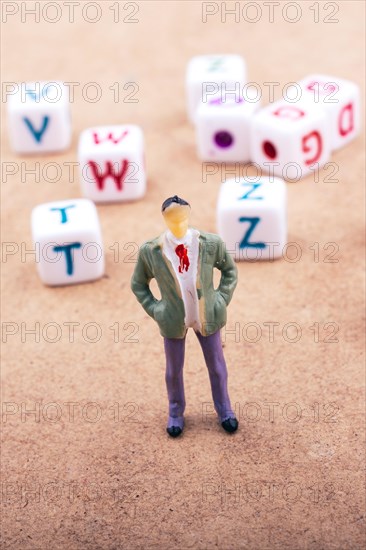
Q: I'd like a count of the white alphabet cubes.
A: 8